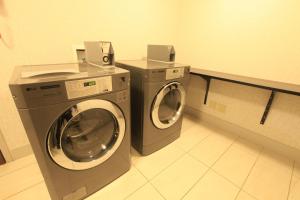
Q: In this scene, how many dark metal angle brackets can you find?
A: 2